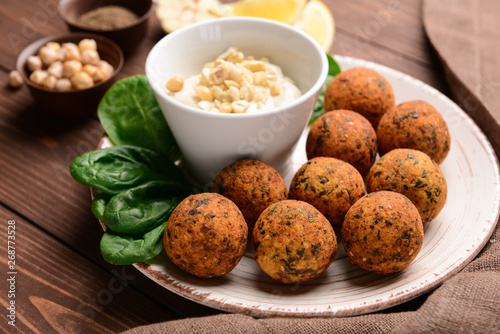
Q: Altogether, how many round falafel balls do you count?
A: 9